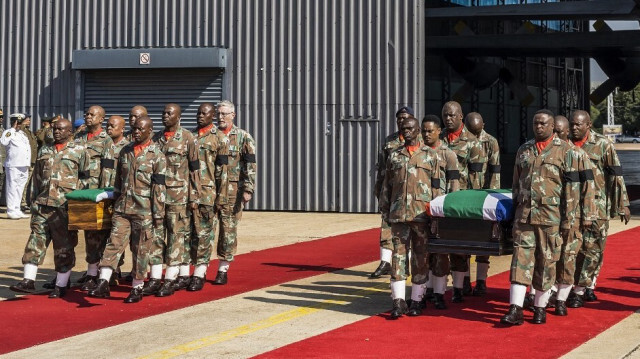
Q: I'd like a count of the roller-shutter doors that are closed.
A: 1